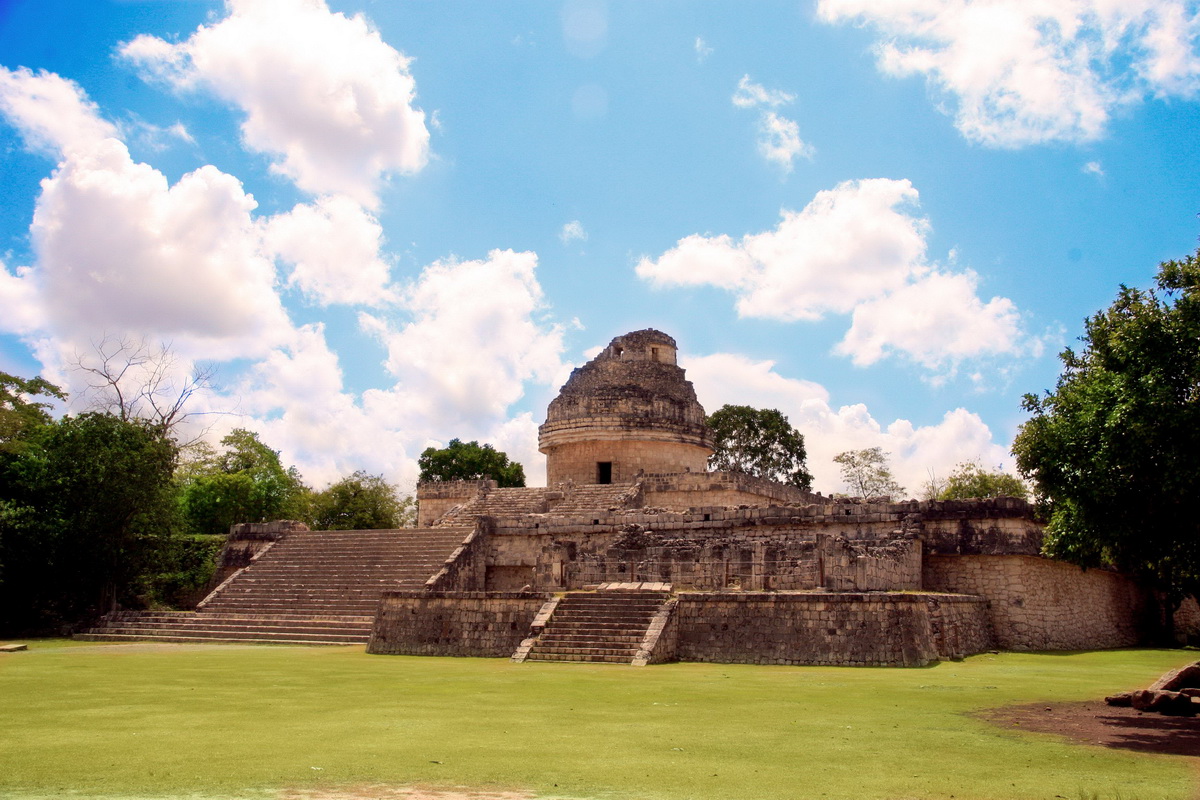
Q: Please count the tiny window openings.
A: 2